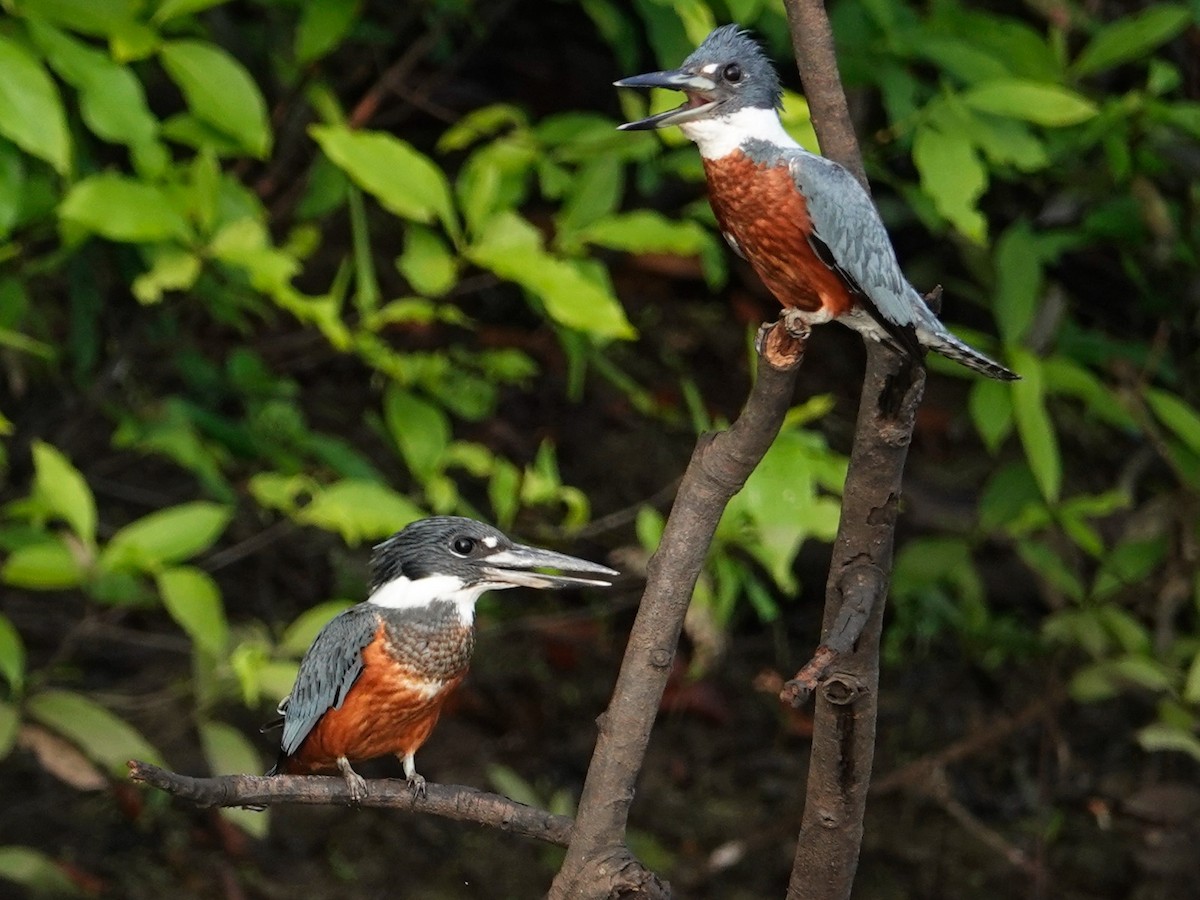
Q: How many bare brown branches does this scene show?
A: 3